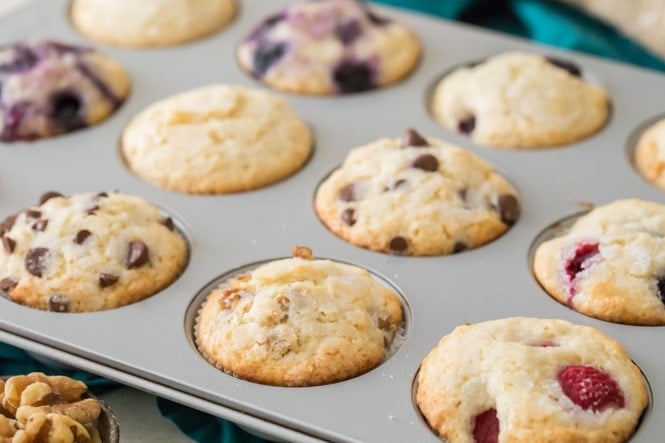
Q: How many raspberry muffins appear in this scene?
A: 2